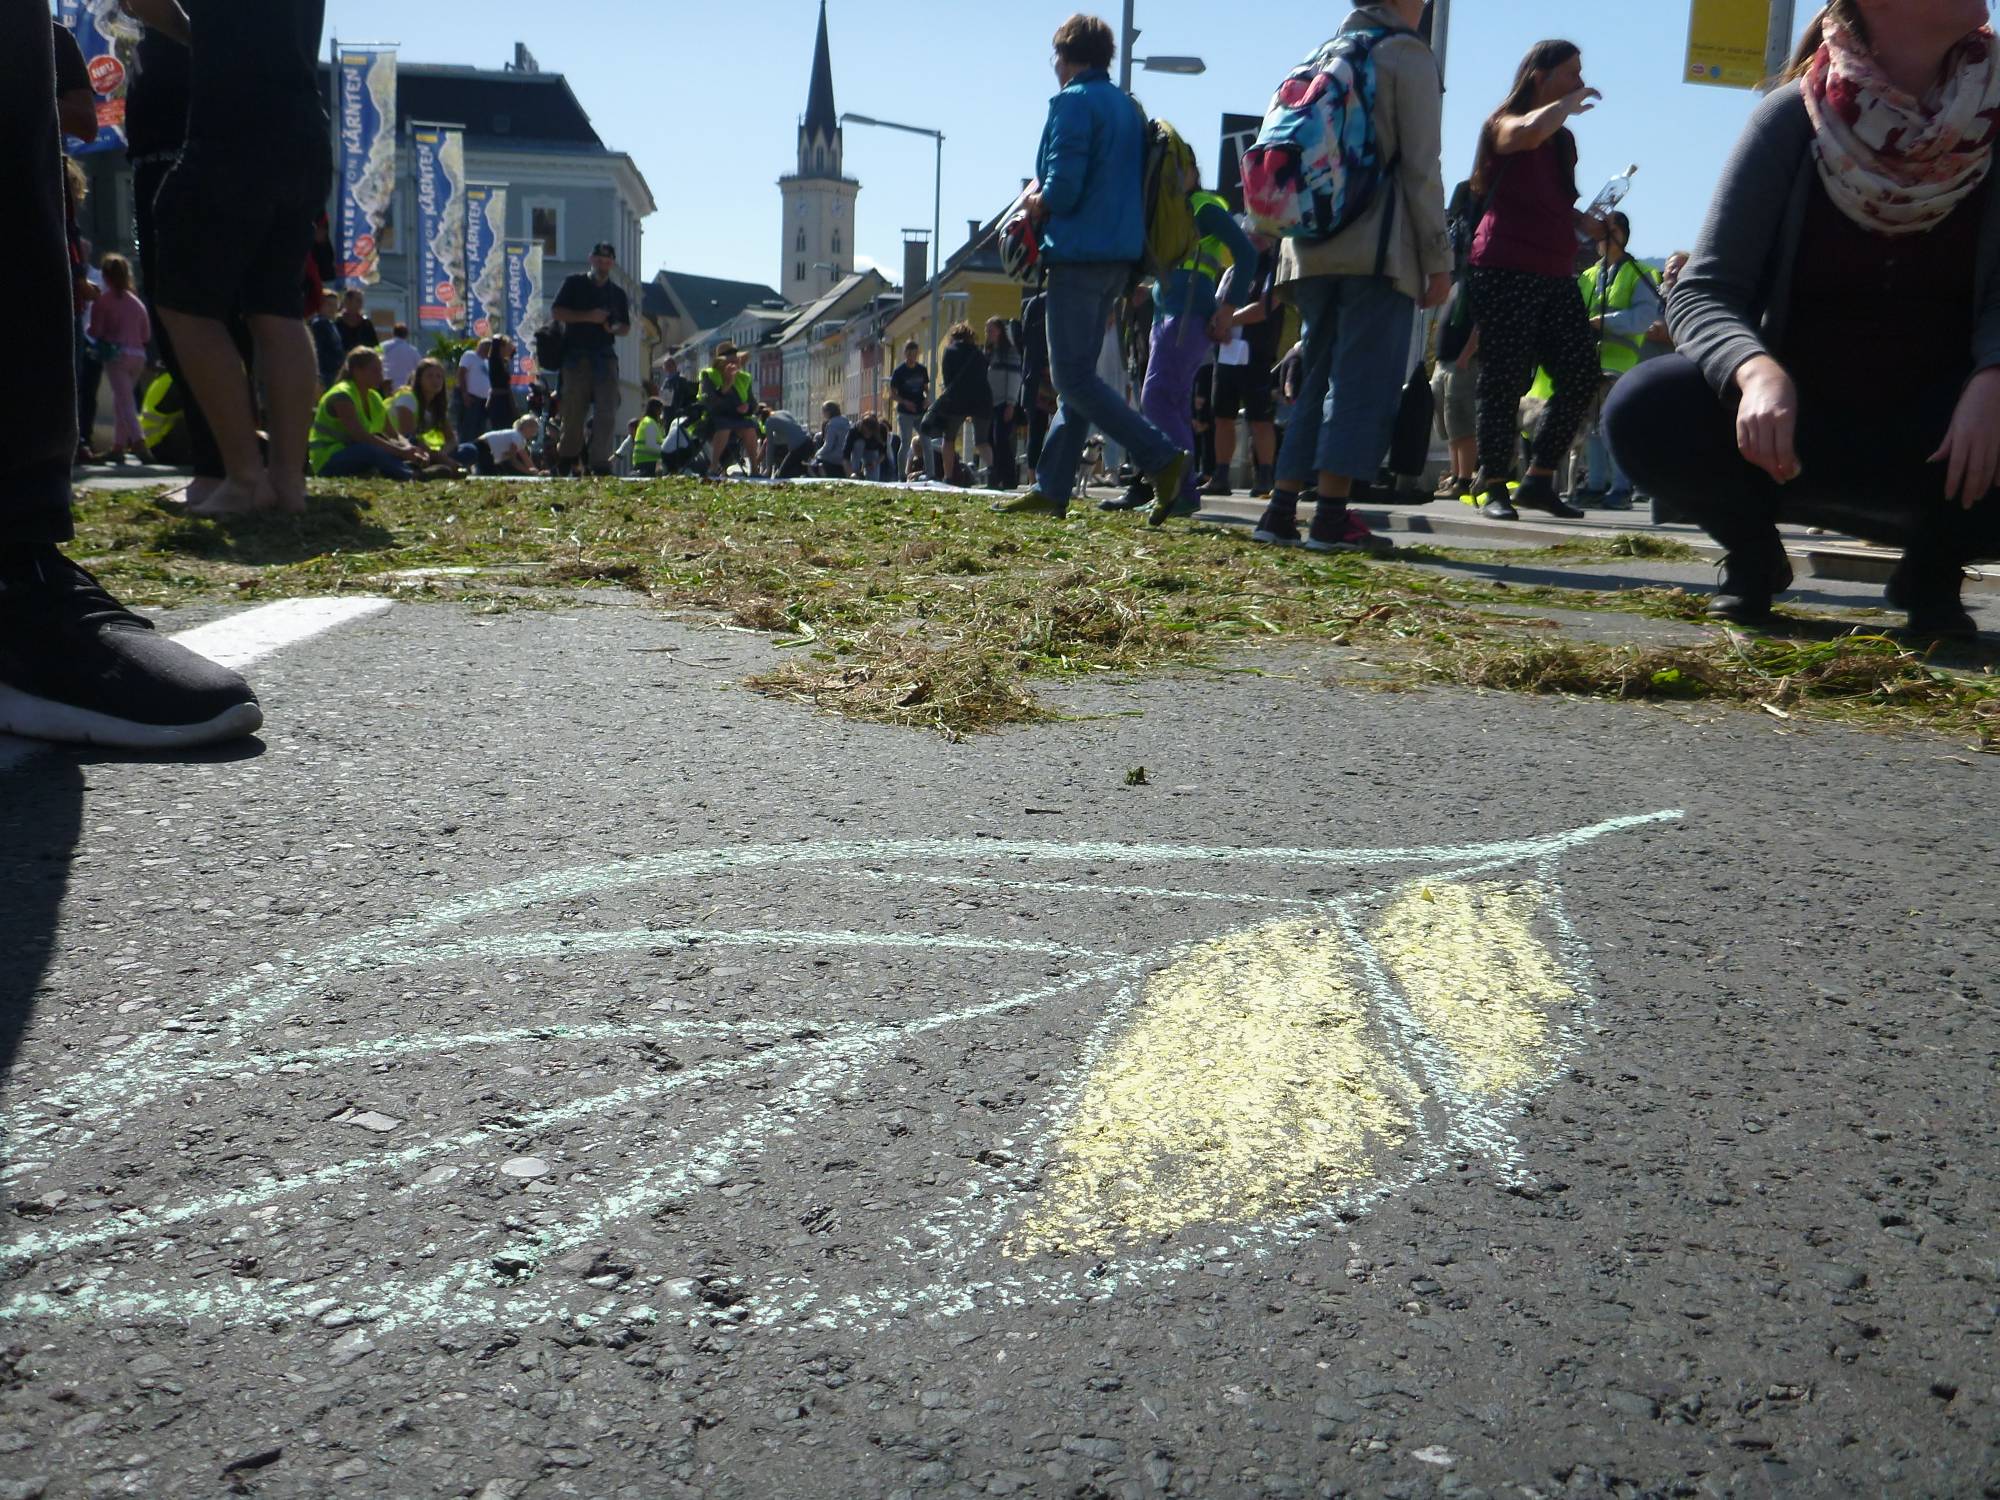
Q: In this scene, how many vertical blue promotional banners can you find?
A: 5